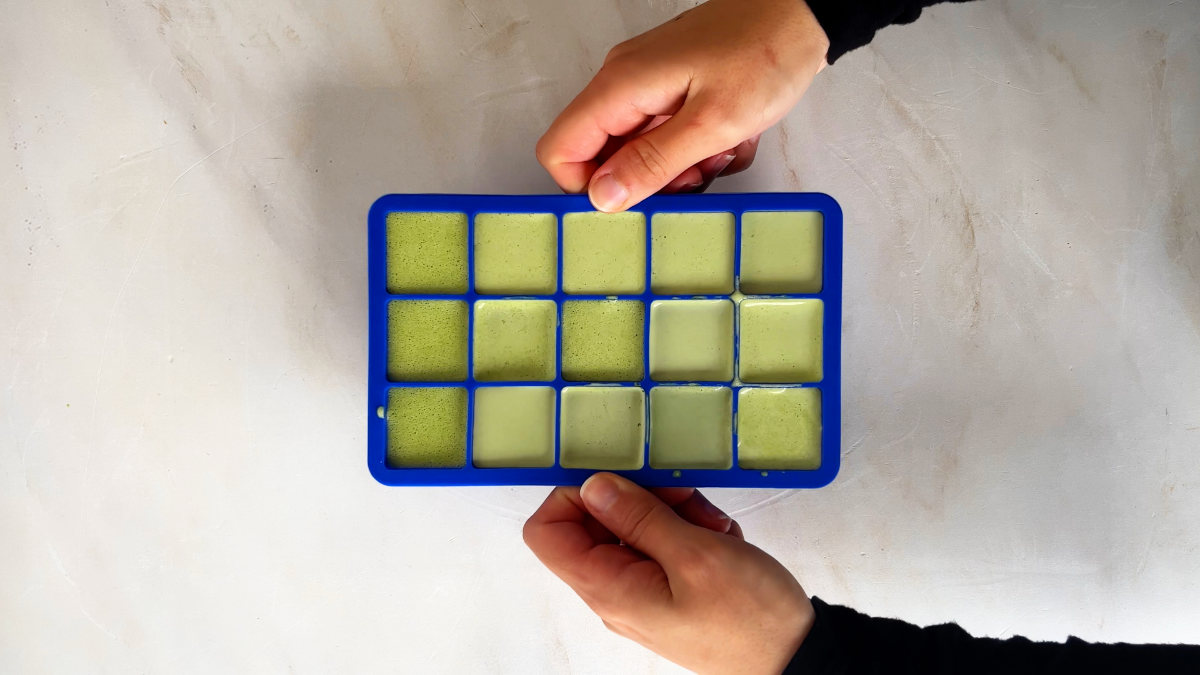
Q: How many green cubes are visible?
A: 15